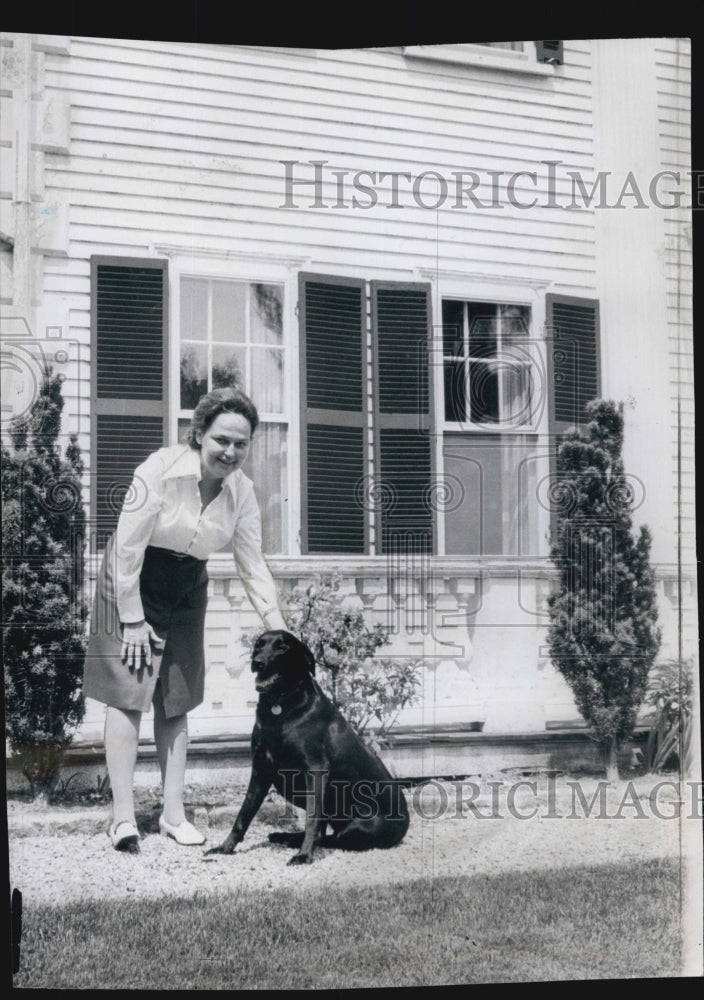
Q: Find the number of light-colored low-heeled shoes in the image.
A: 2